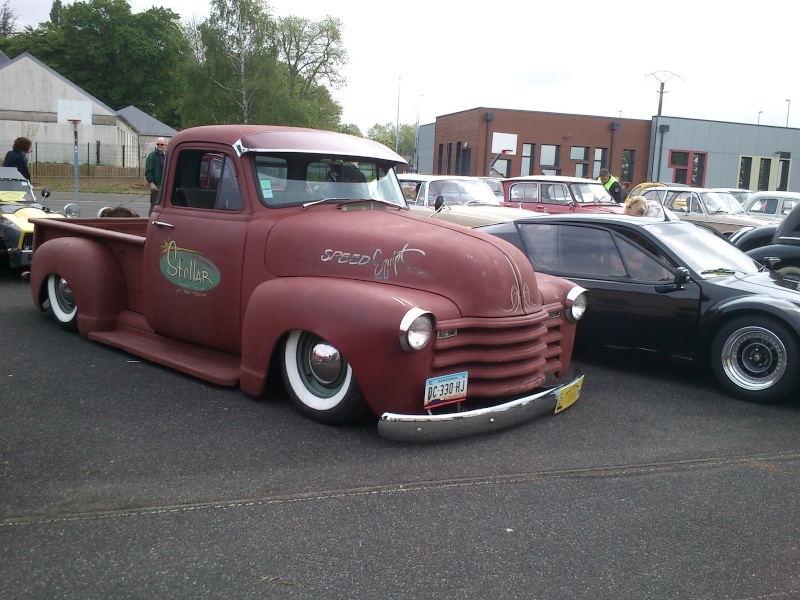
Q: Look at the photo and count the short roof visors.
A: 1